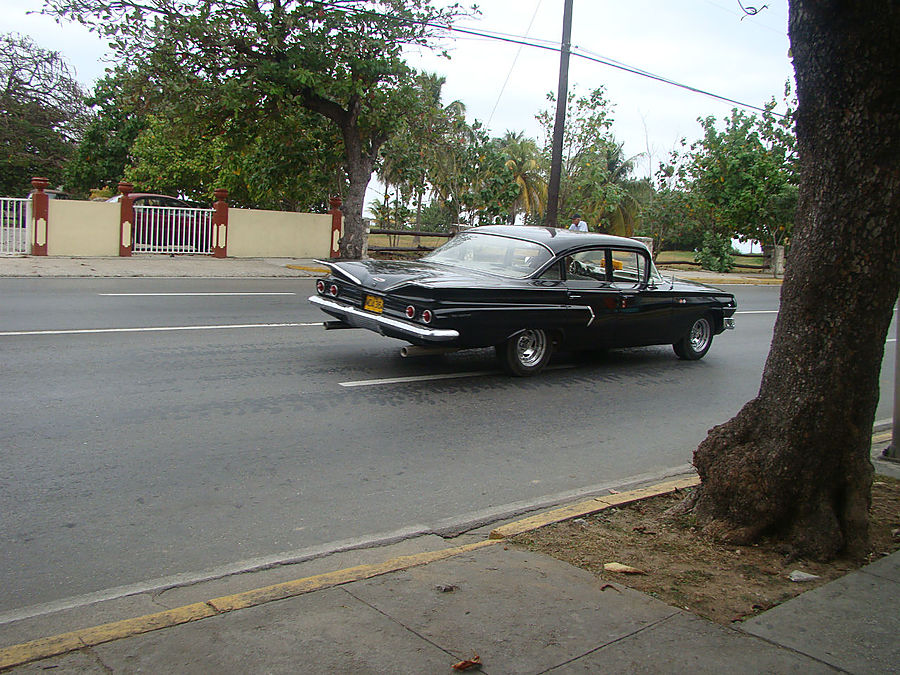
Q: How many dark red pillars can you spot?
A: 4